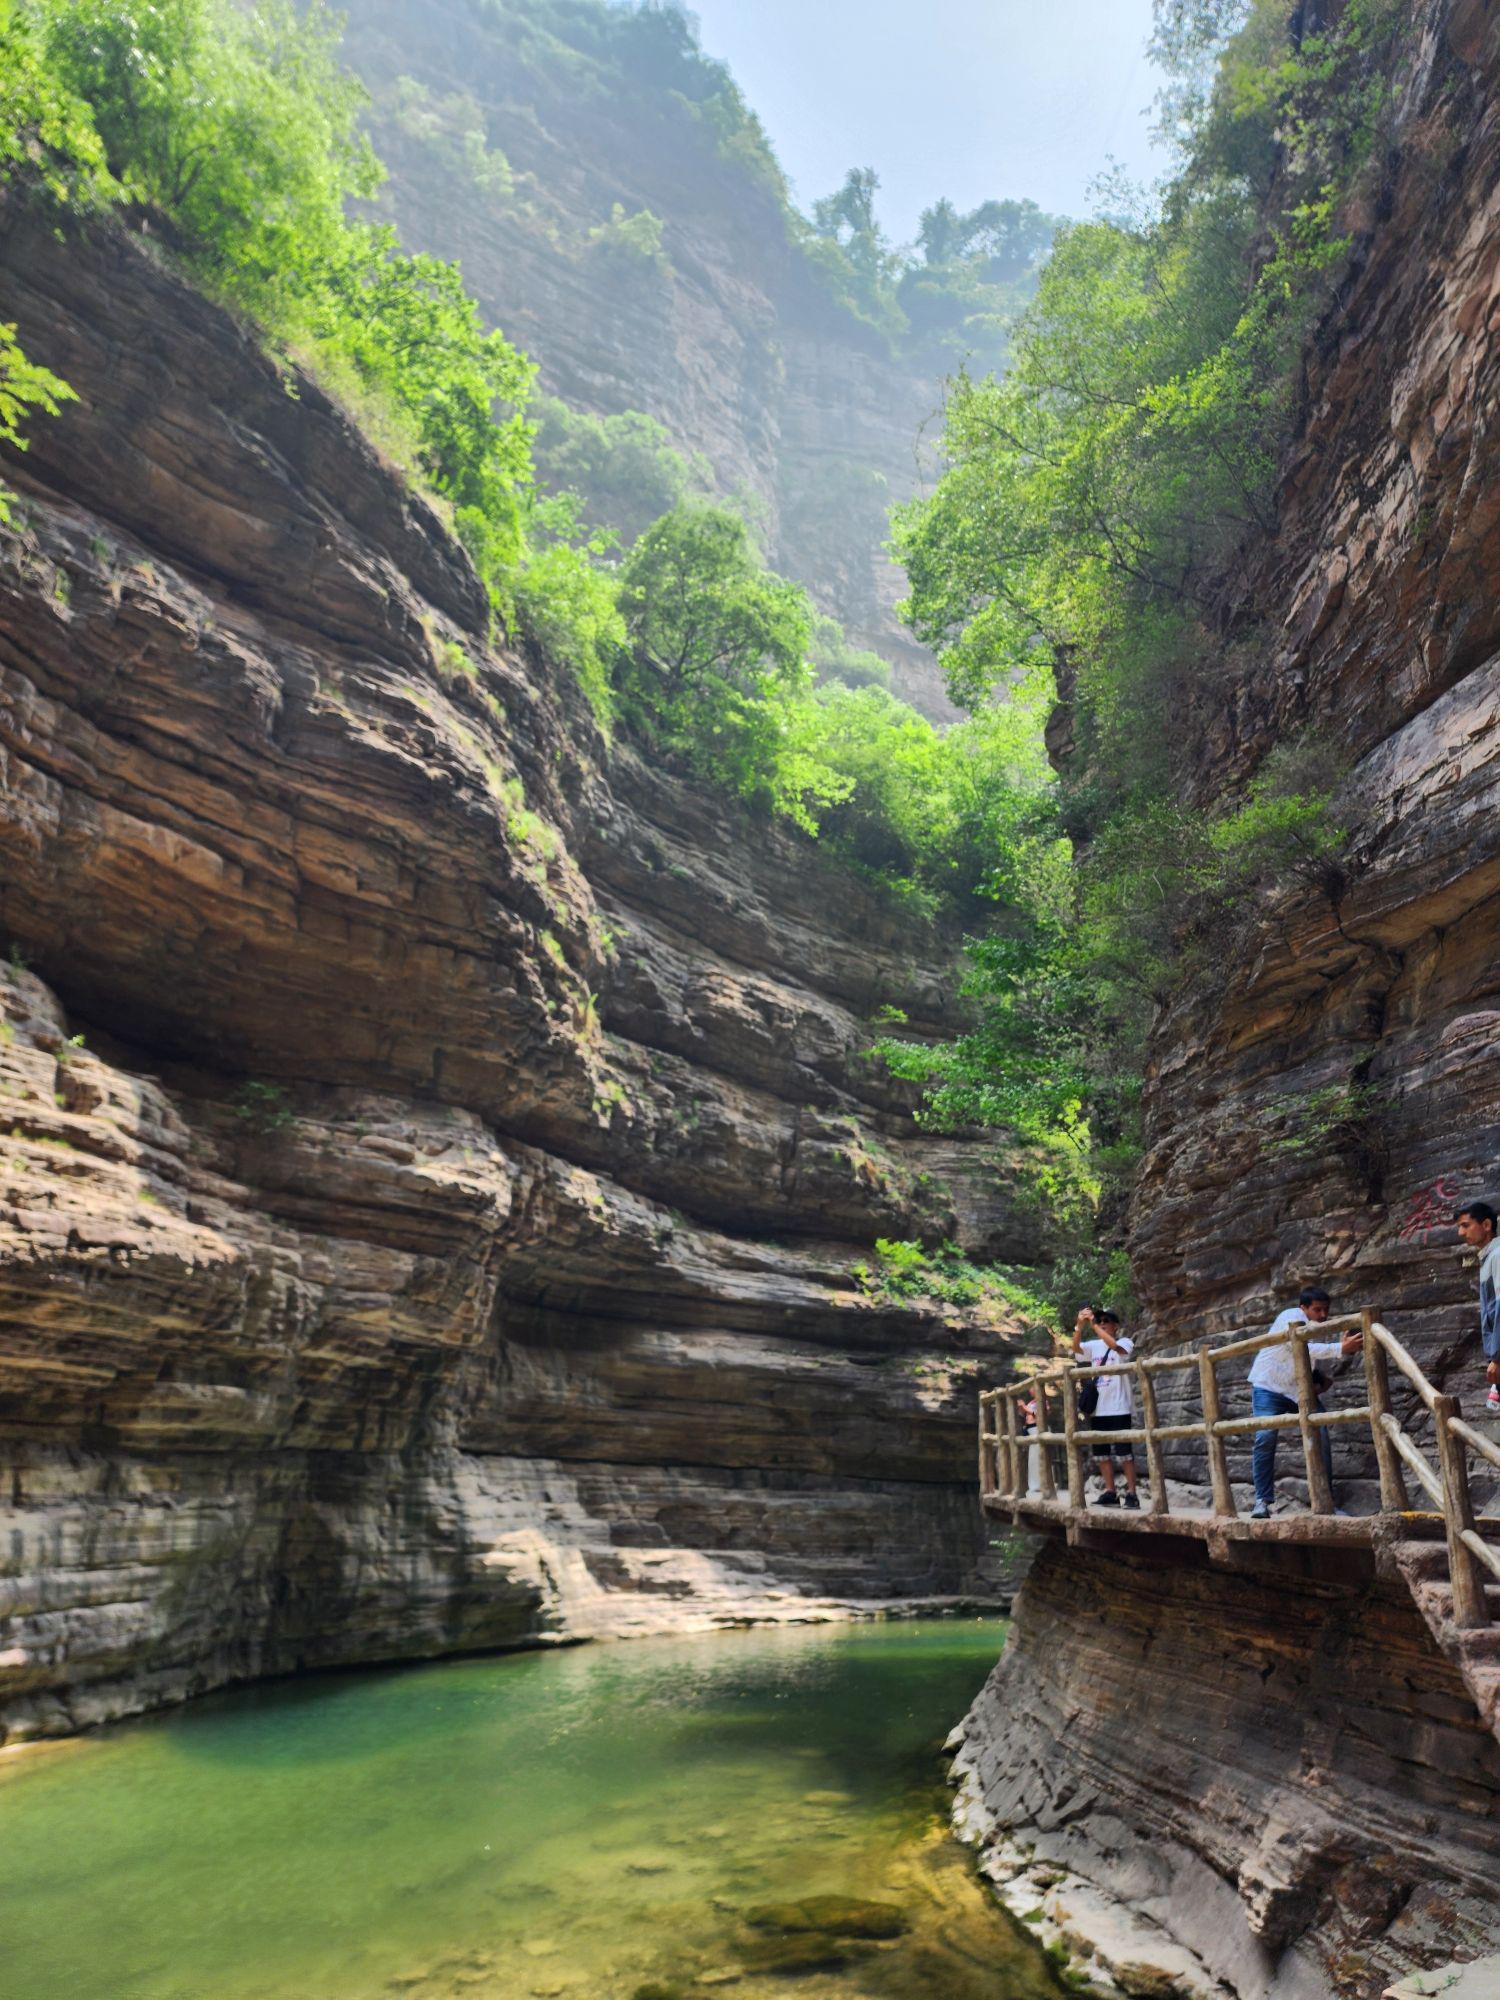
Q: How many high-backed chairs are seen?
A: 0